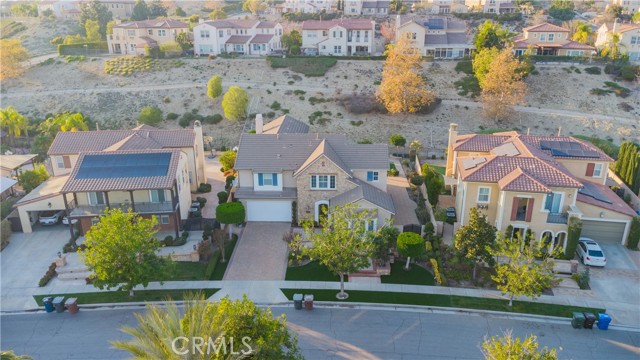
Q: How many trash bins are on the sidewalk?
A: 8